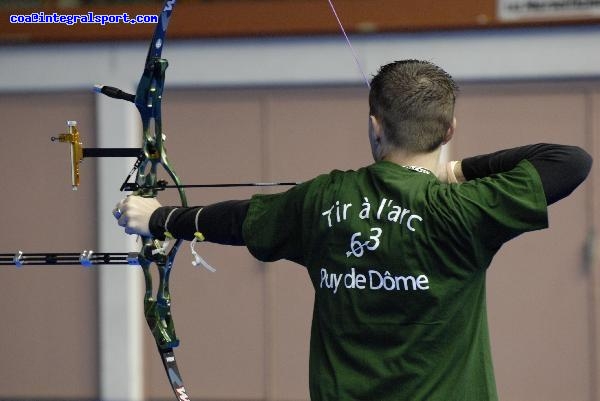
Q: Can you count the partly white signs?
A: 1